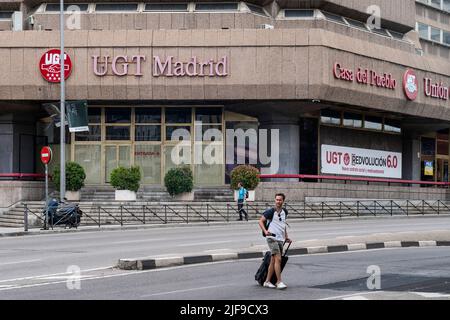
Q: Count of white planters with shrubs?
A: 4